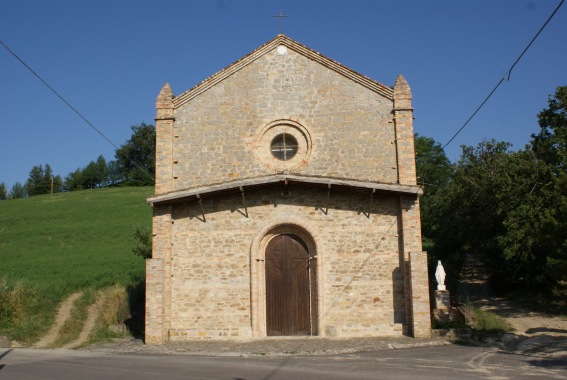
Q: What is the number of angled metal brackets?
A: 4